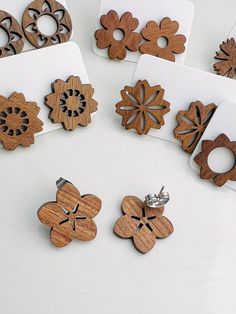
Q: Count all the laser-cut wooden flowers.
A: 12